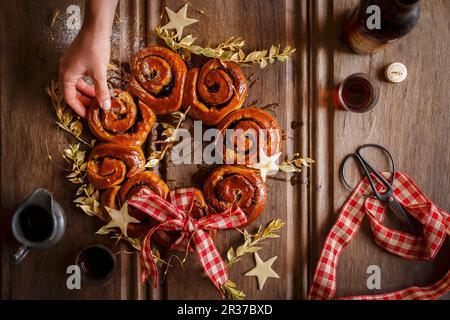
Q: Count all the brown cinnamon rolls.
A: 8